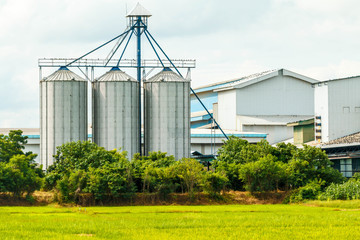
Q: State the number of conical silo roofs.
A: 3